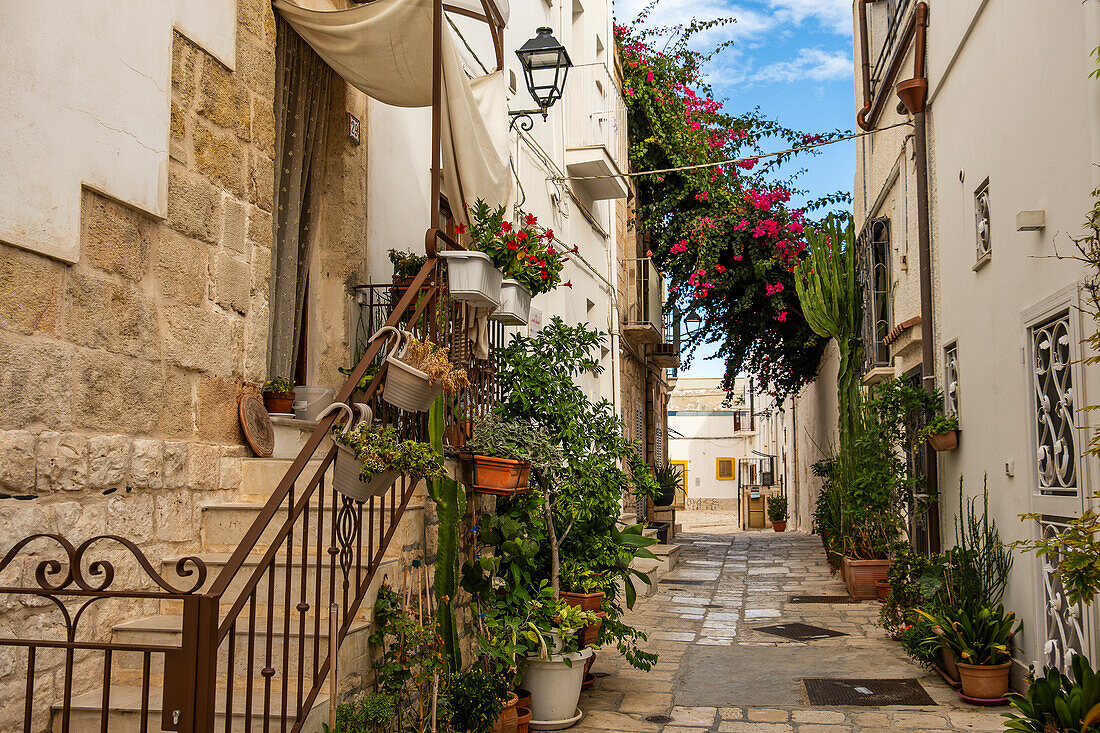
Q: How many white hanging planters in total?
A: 4